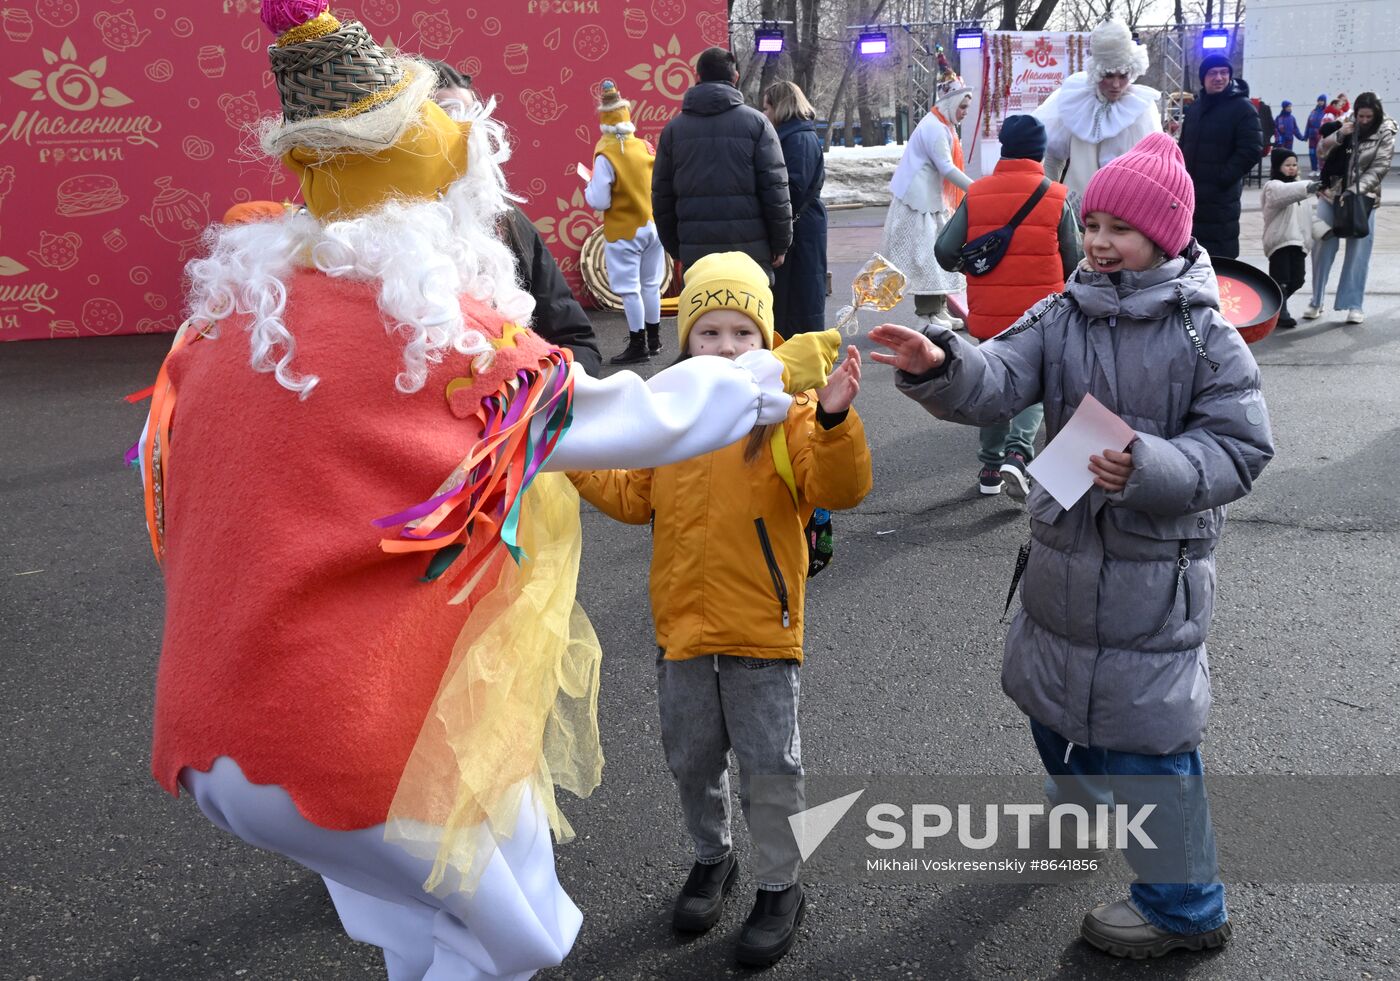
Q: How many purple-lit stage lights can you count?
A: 4